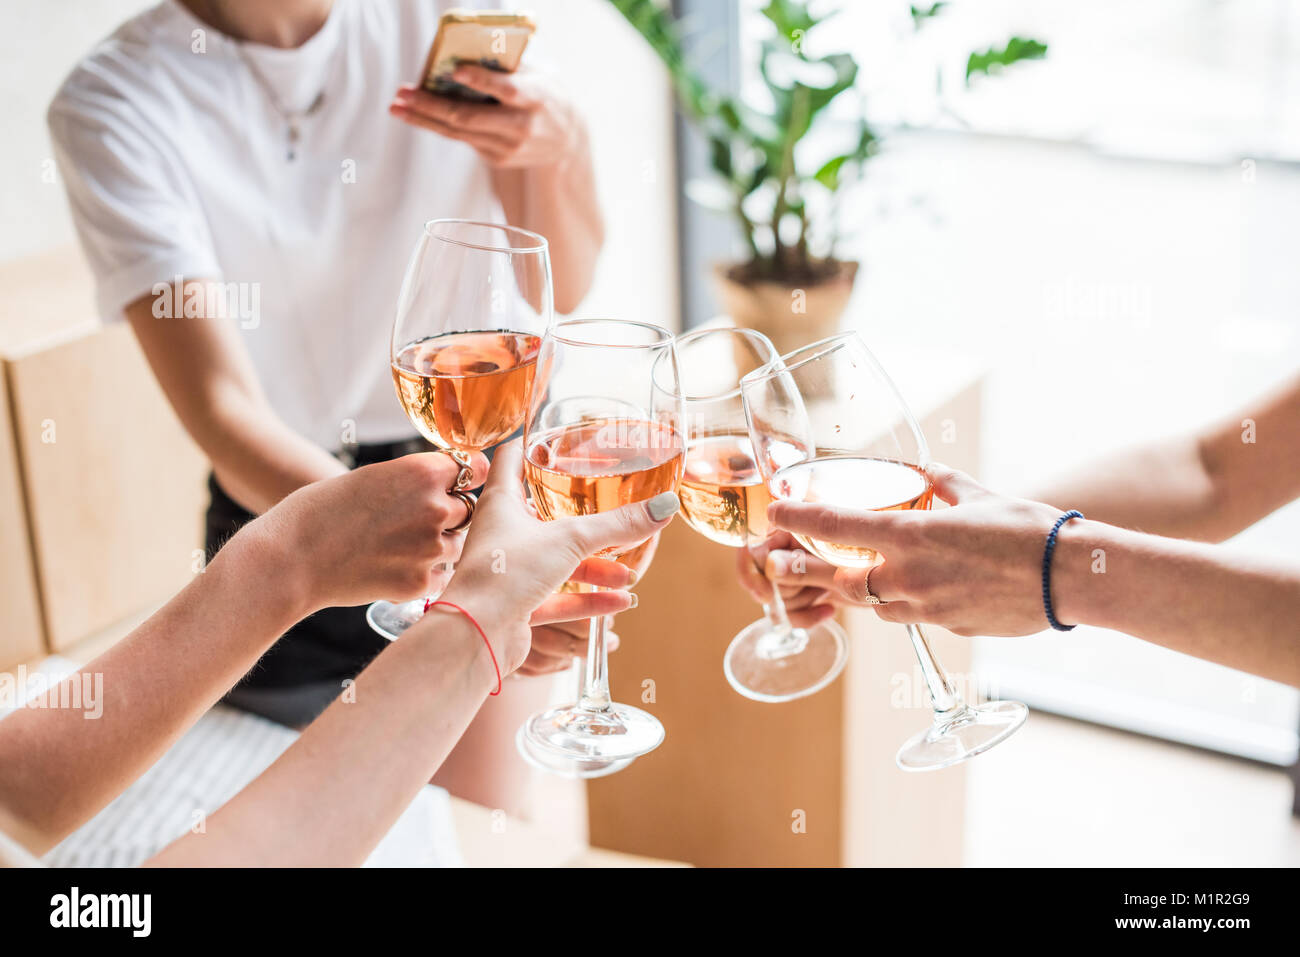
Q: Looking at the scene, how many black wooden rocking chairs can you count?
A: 0